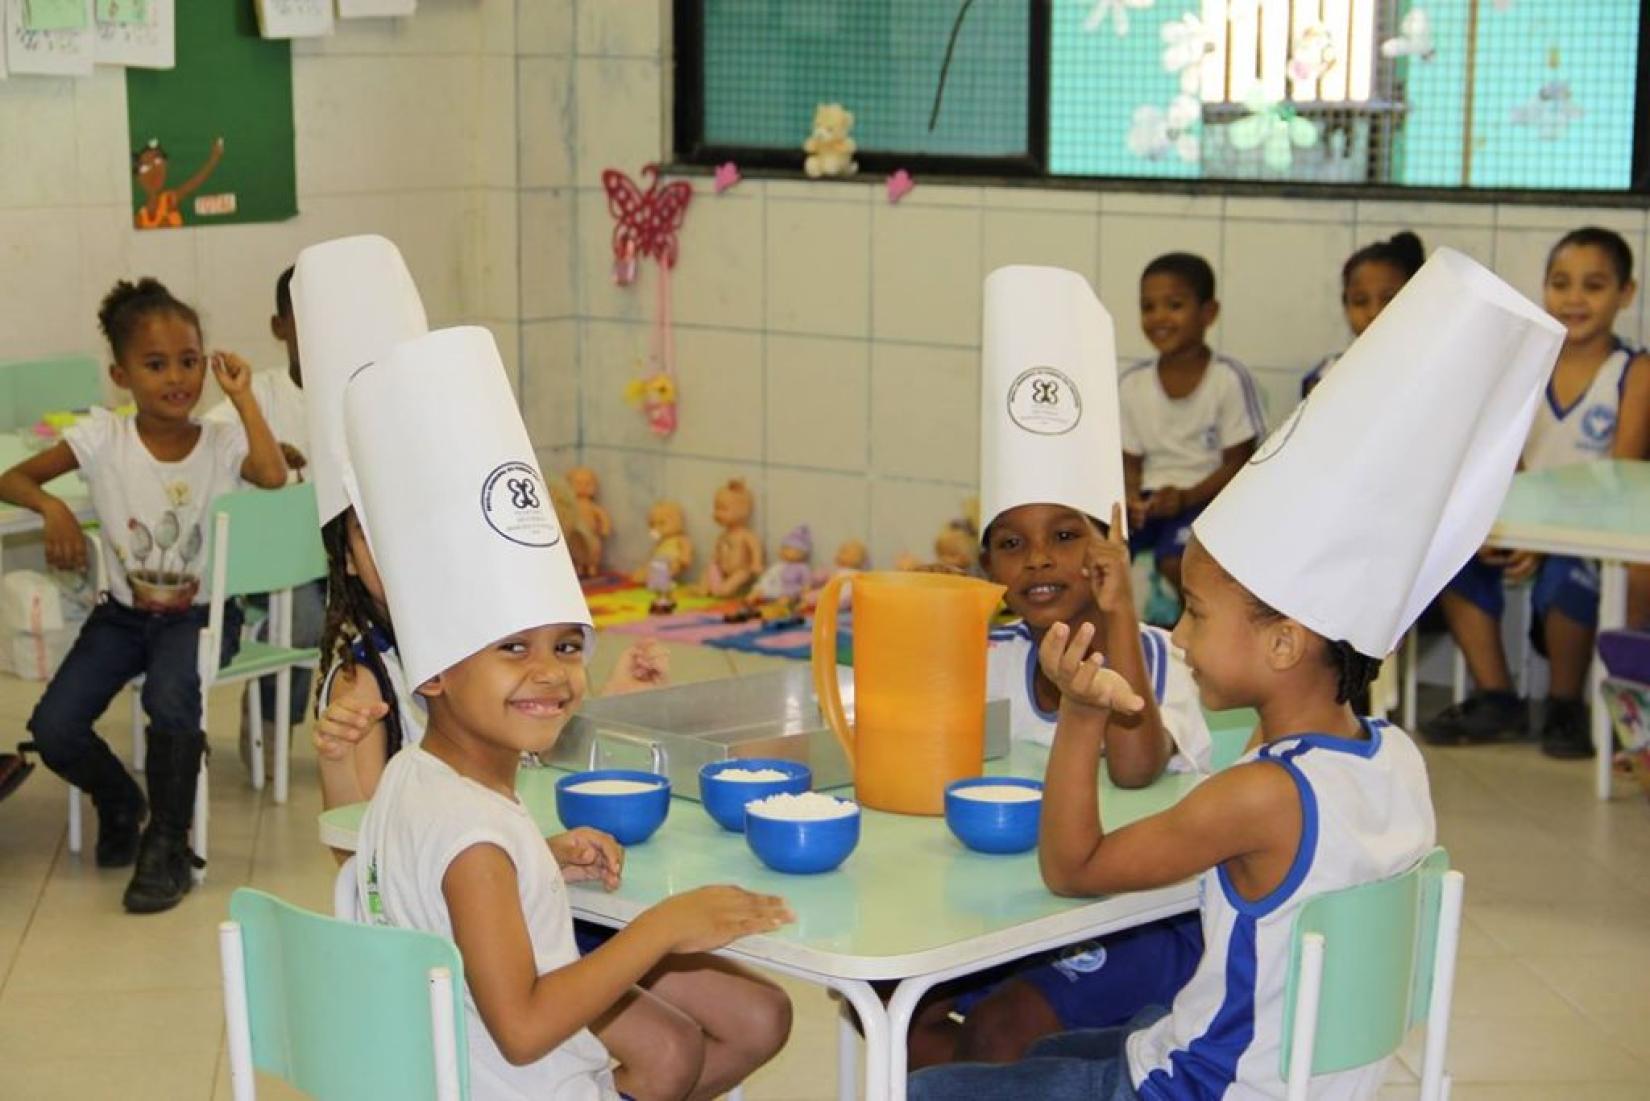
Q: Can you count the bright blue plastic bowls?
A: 4